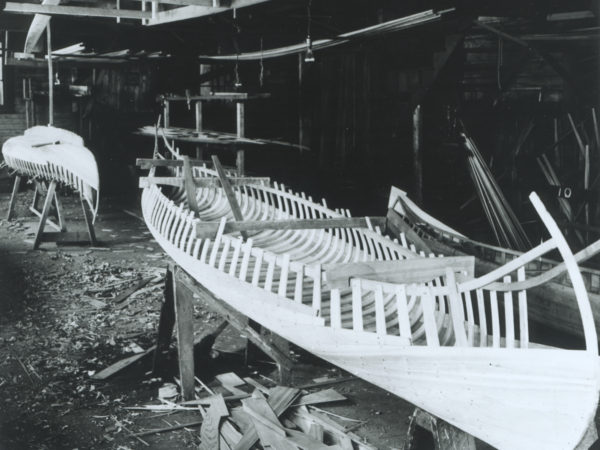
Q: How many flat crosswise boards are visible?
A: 4